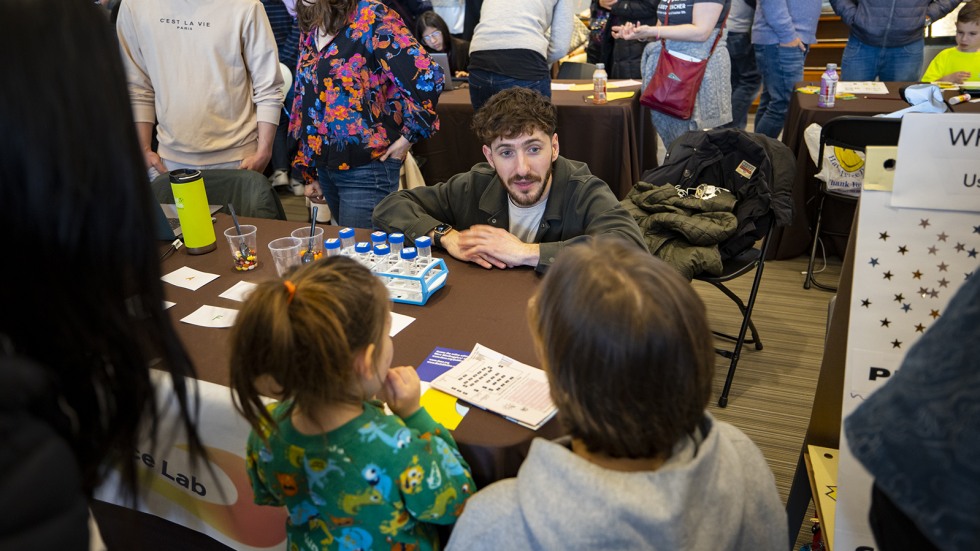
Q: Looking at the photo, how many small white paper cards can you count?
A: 5